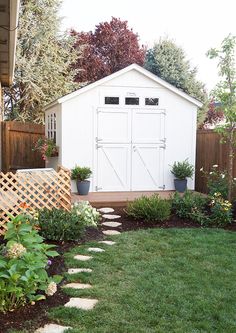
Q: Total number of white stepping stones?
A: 11